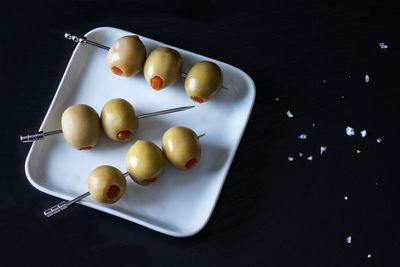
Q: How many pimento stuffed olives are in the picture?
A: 8